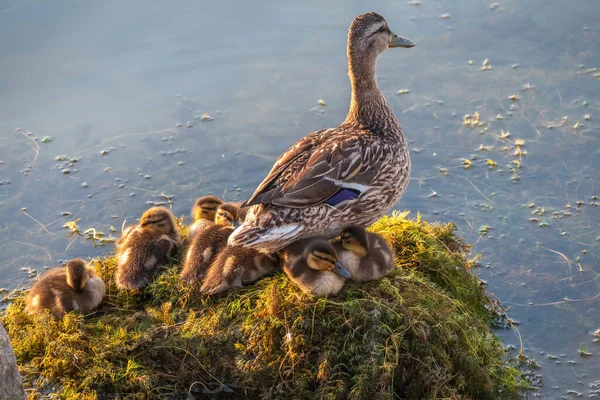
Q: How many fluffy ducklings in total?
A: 7